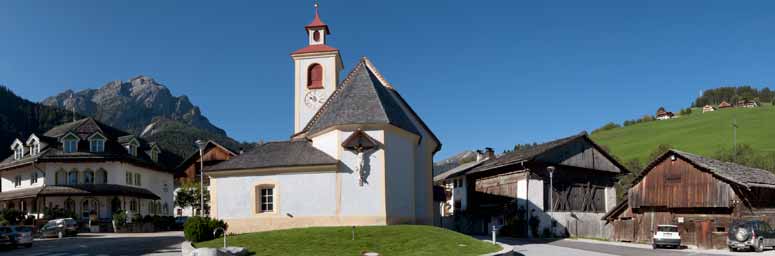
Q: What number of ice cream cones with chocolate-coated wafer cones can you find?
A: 0